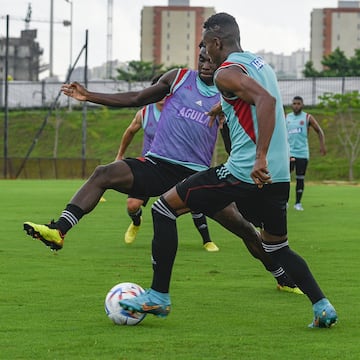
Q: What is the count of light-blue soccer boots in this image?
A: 2